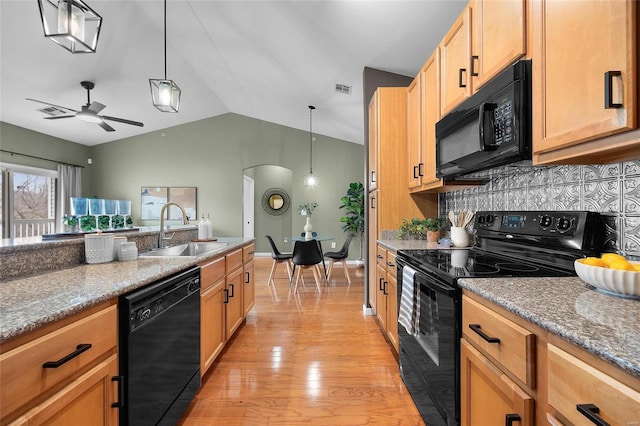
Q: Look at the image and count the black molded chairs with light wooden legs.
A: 4